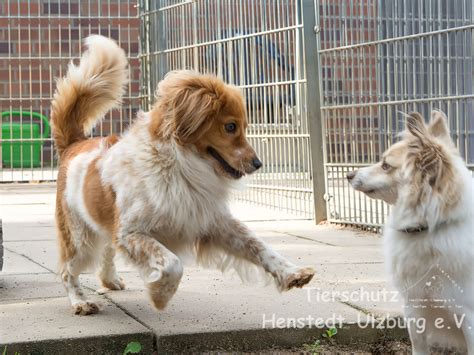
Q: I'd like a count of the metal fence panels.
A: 3